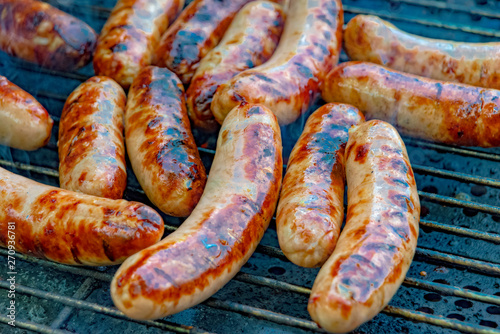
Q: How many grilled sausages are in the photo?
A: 14